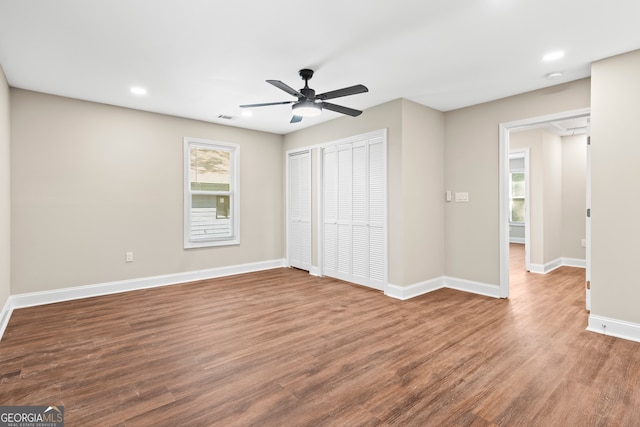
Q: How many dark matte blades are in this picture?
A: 5